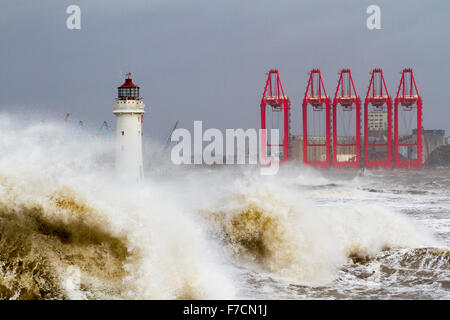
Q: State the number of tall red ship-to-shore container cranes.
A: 5